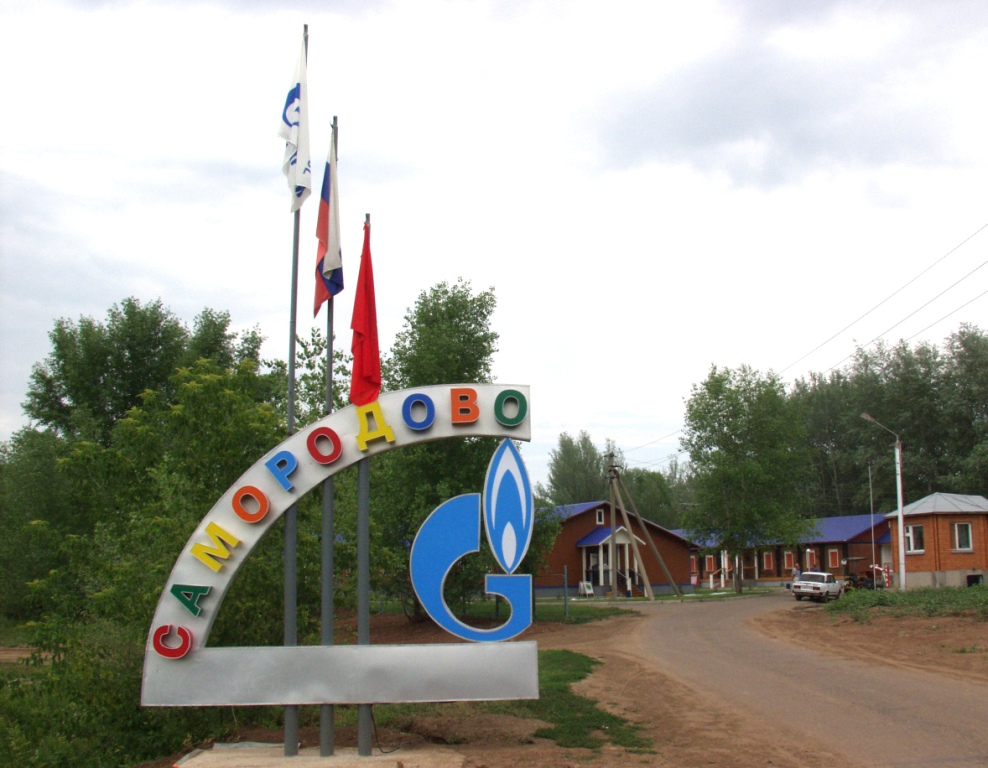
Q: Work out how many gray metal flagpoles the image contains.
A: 3